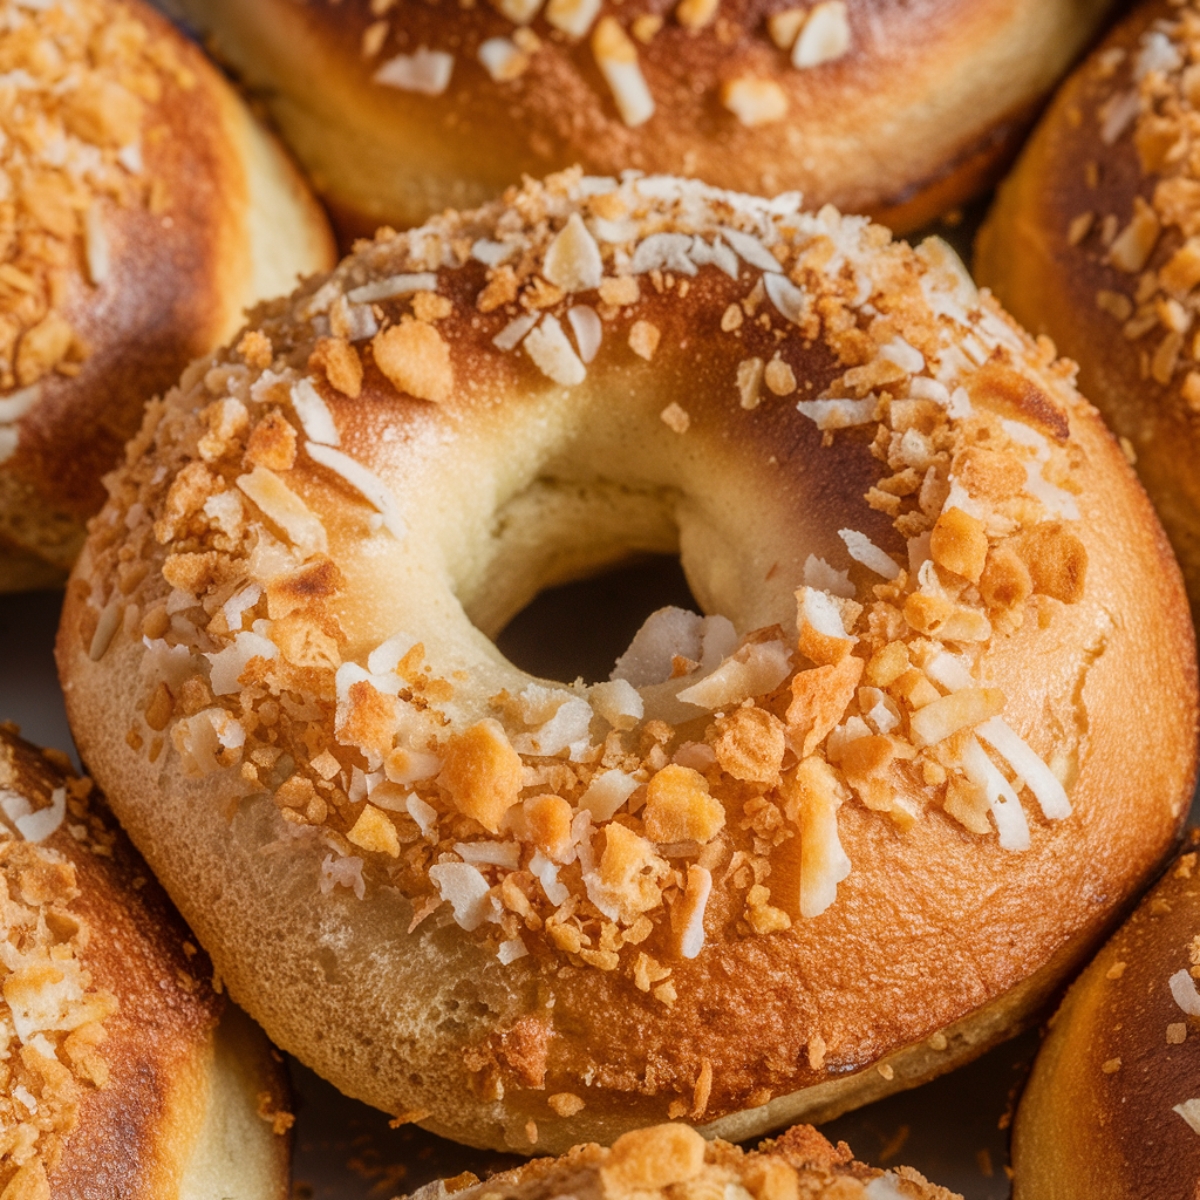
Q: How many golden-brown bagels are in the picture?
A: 7